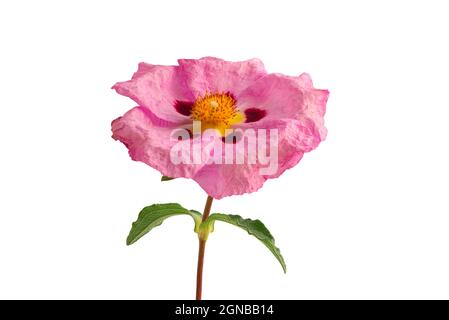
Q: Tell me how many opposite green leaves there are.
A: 2